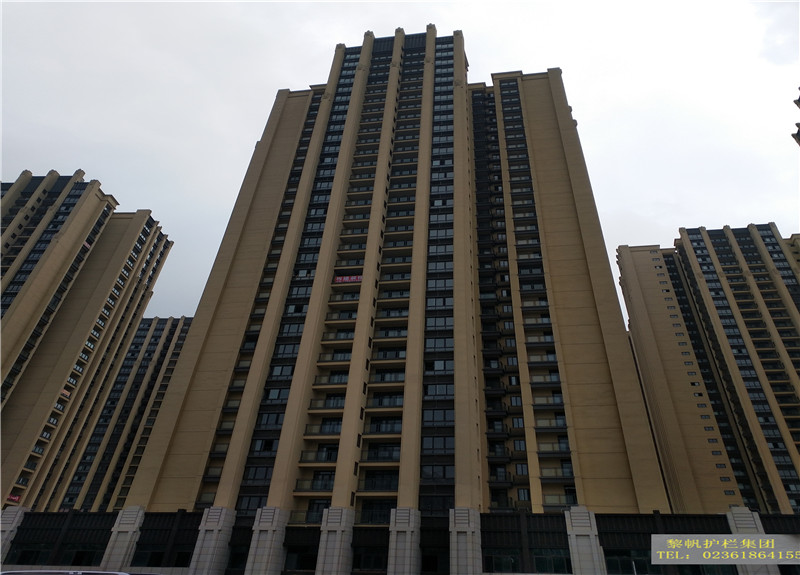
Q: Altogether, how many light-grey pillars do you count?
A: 9